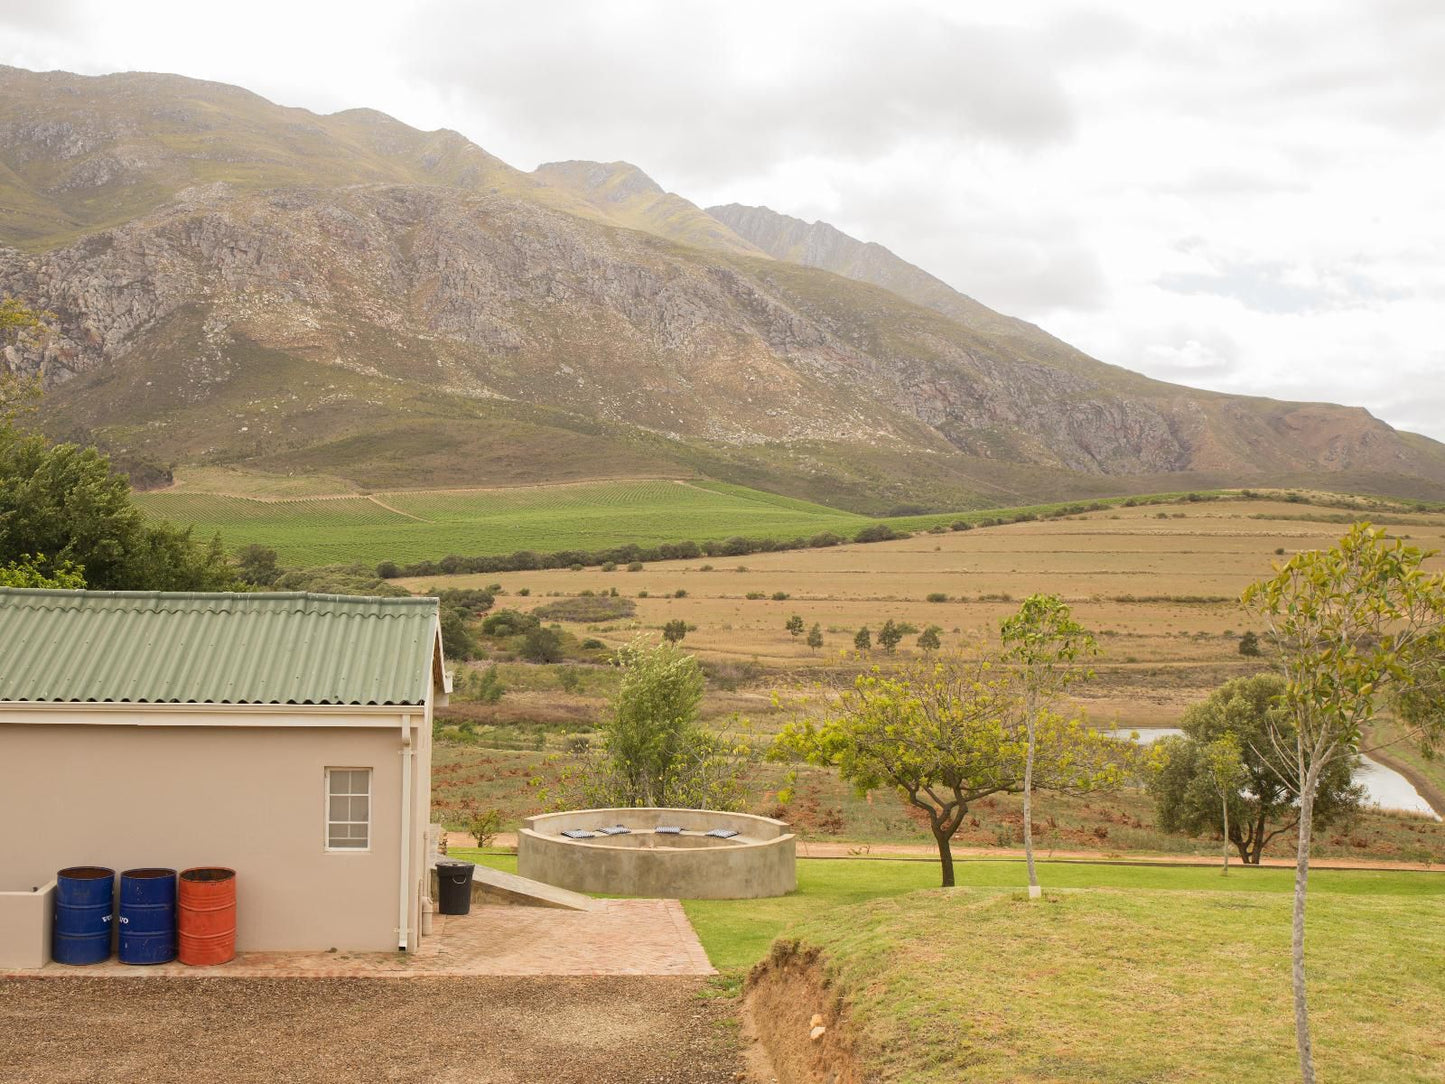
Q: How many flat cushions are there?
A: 4